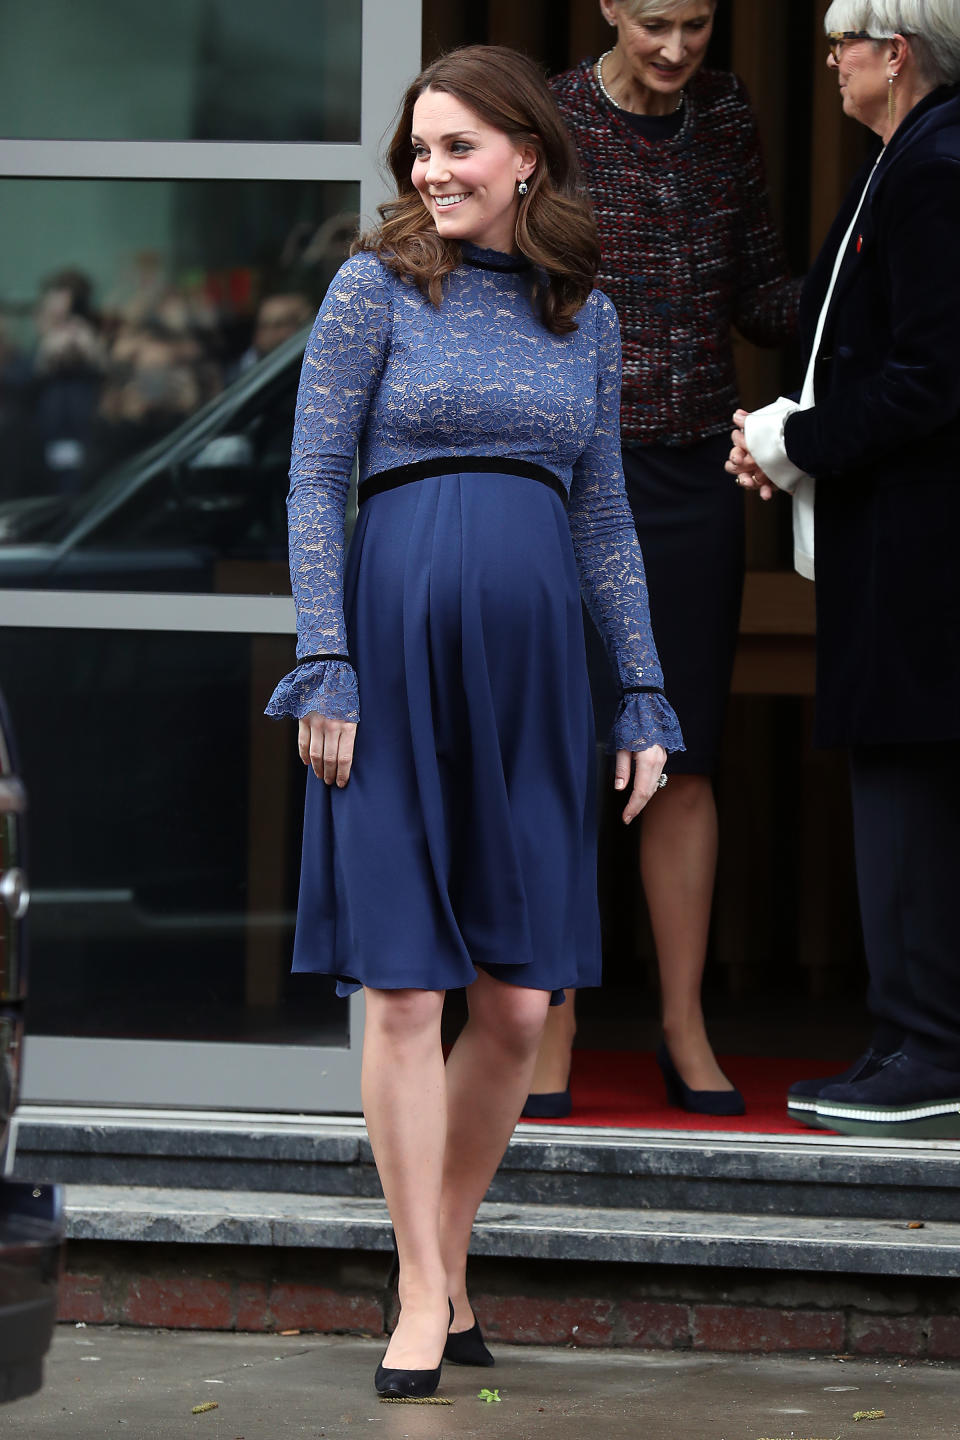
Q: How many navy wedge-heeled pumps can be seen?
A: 2